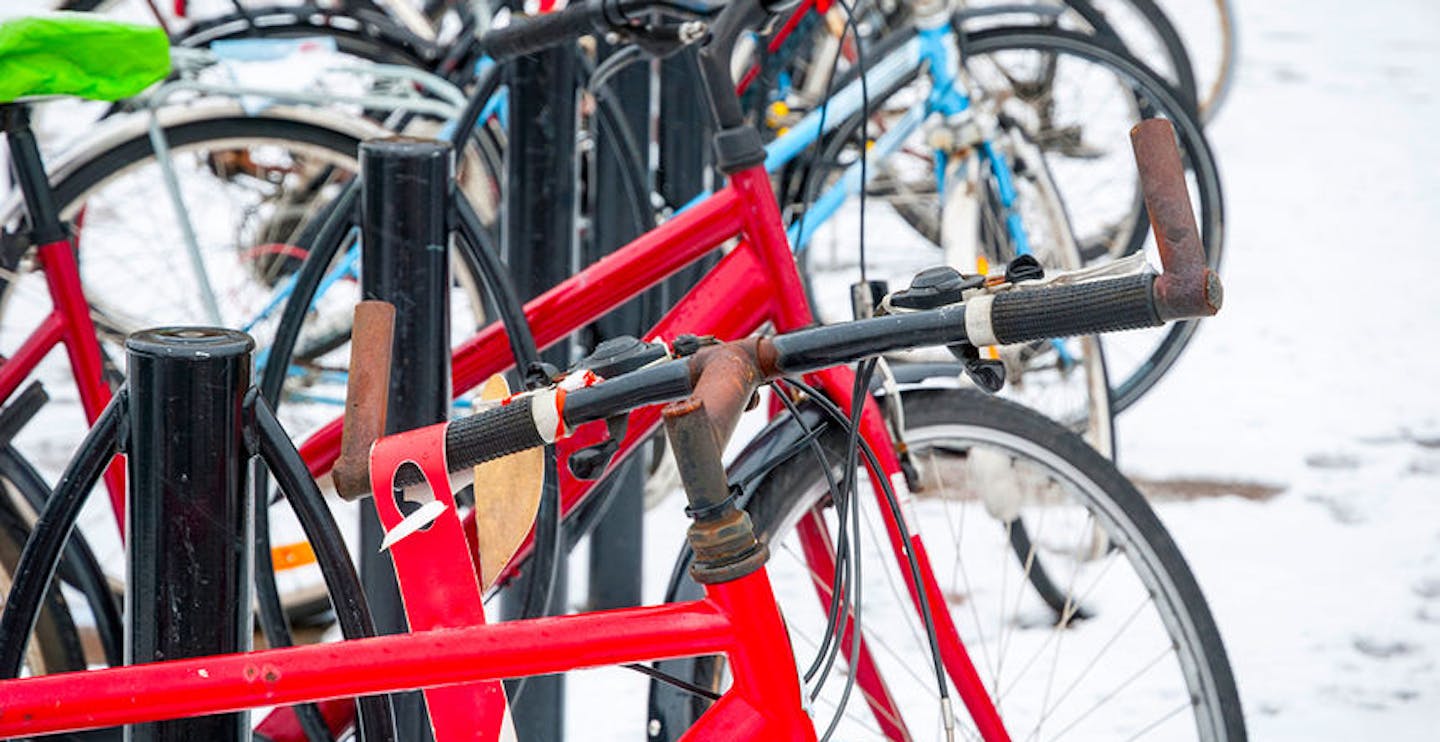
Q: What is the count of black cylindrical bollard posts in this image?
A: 5